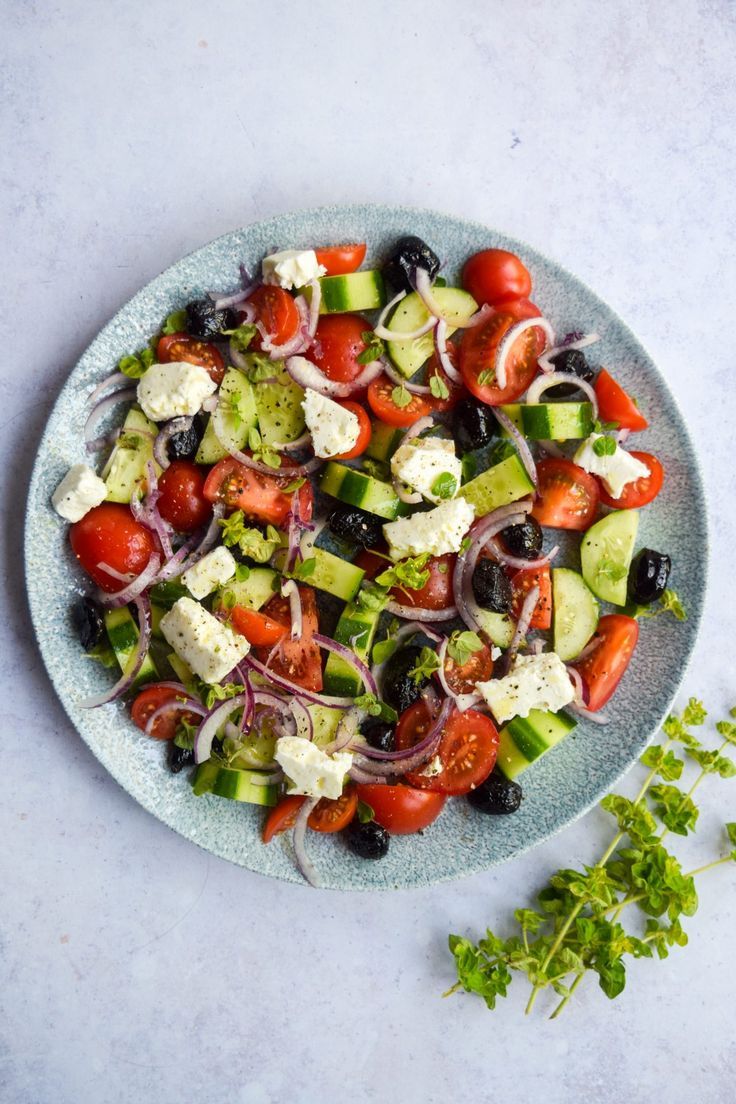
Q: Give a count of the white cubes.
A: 11